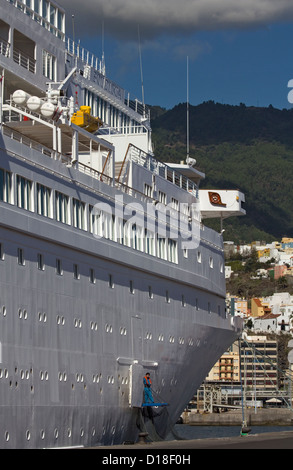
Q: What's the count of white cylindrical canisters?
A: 3